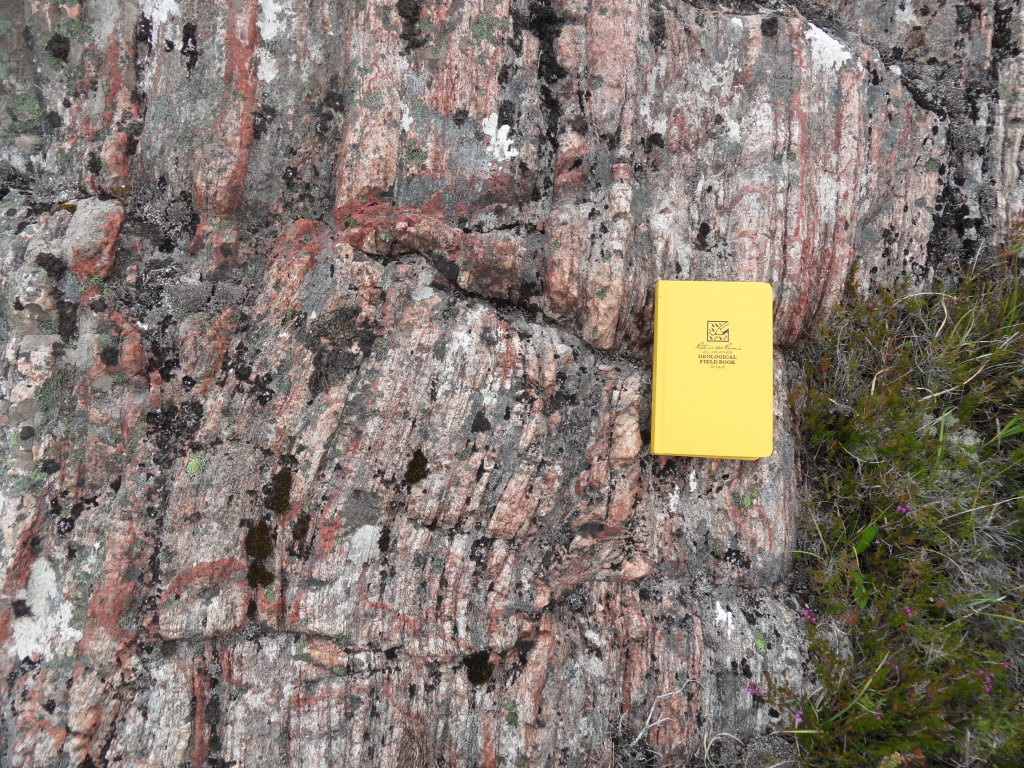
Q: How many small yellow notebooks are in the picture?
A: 1